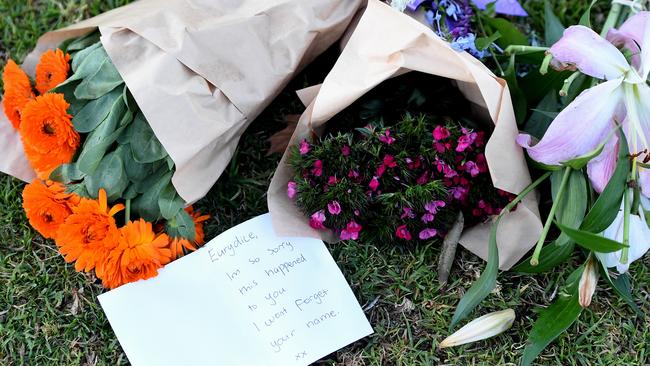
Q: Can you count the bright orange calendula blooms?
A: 7